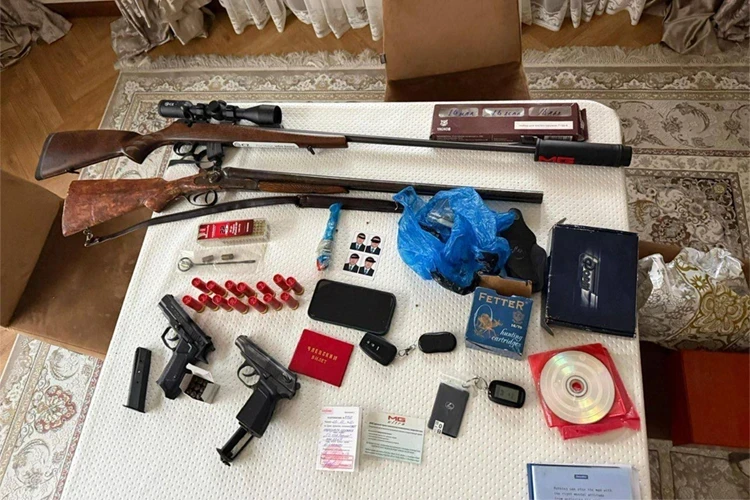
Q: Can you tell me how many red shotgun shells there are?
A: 14